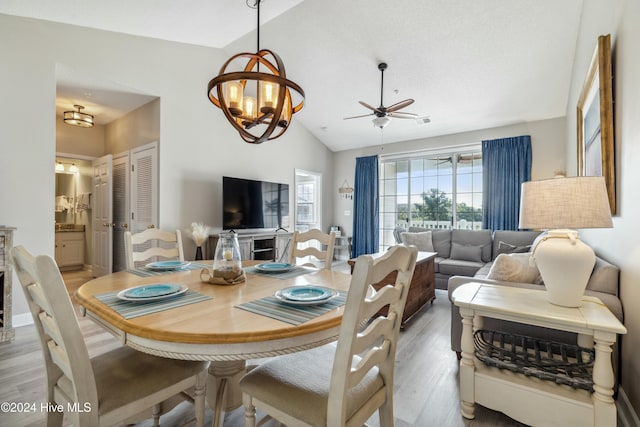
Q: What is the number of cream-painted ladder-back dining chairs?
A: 4